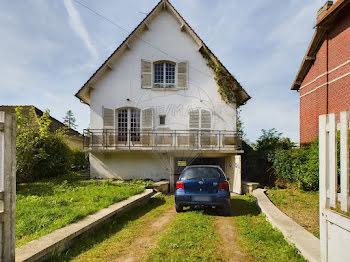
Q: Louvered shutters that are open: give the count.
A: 4